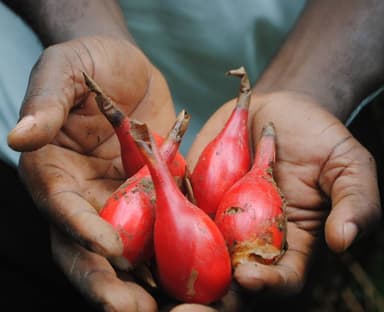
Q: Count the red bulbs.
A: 5